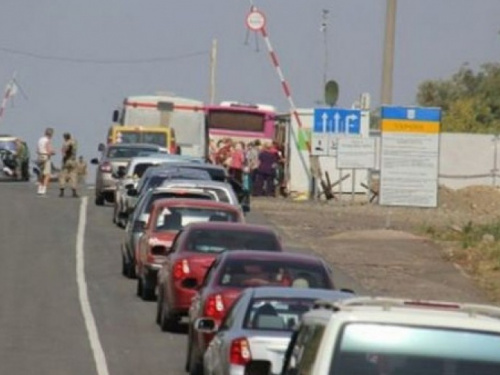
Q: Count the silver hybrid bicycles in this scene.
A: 0